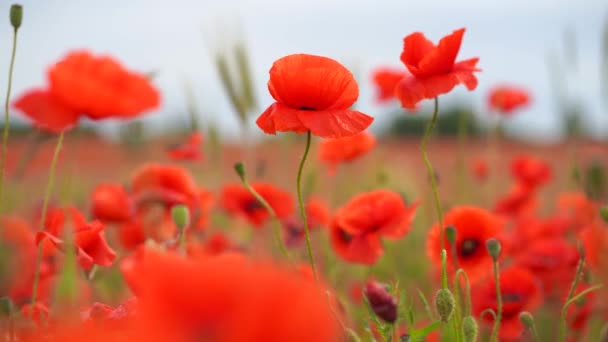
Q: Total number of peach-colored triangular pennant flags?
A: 0